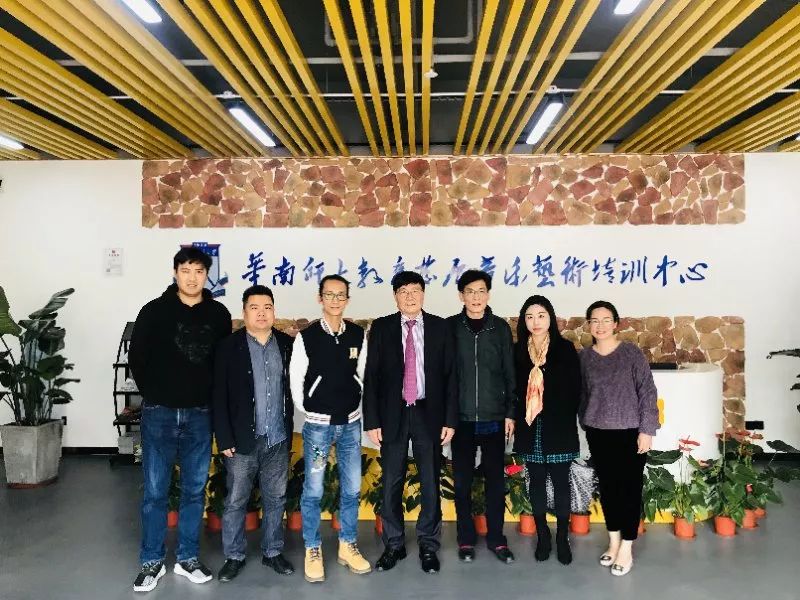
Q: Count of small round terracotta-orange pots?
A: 14